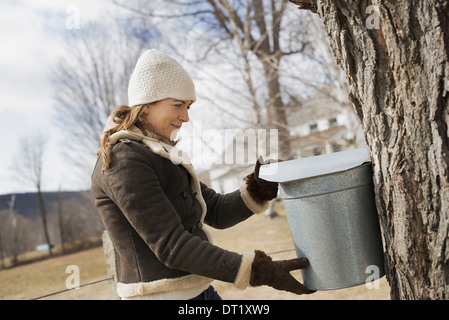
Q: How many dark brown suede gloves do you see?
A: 2